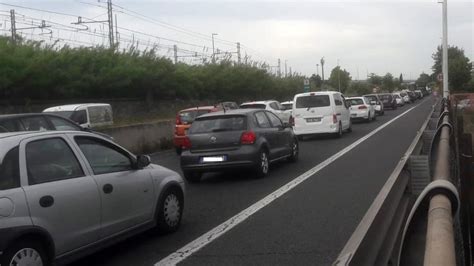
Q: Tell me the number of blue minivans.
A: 0